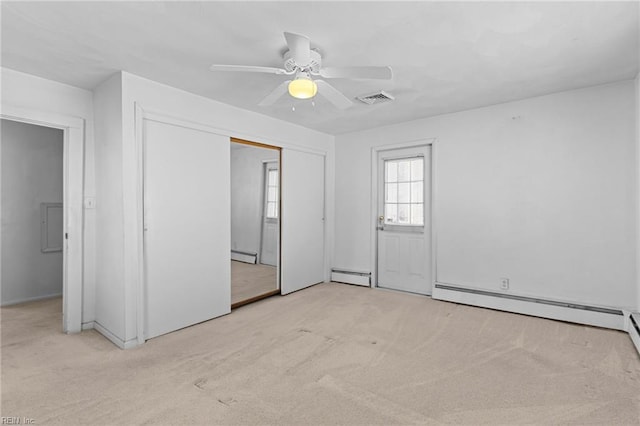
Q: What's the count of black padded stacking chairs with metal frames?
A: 0